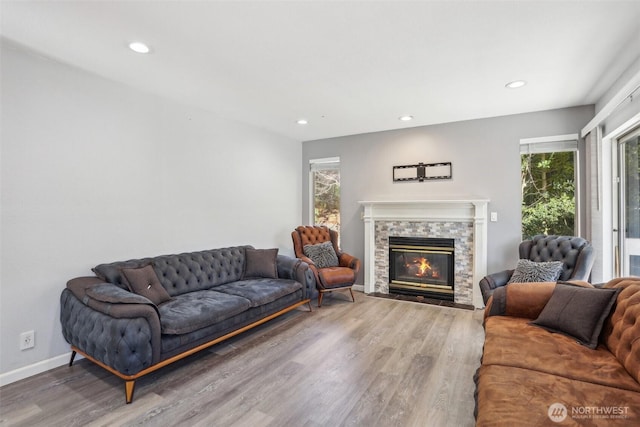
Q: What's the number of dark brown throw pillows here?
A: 3